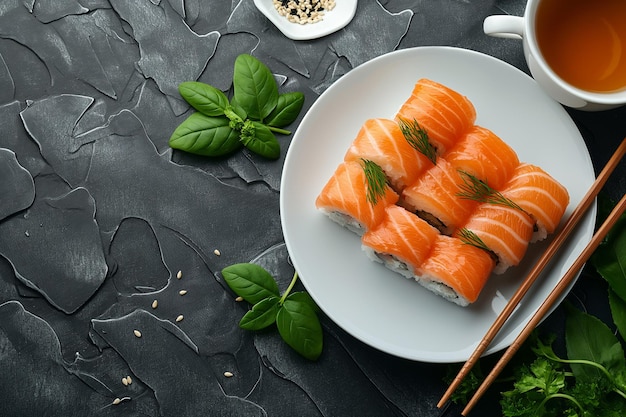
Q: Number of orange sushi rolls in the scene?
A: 9